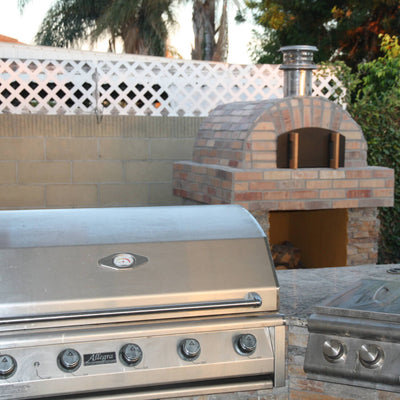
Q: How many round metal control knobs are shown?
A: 7